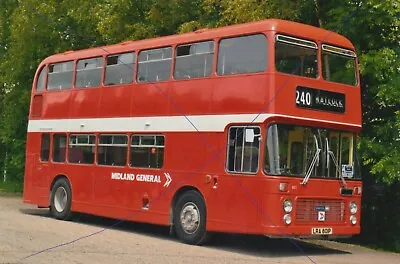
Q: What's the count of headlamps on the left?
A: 2